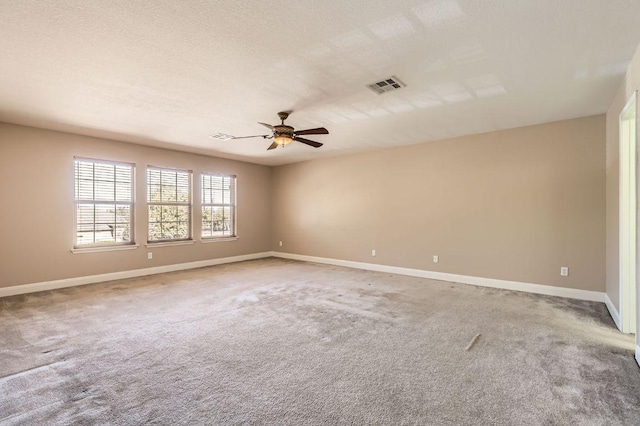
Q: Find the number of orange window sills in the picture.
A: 0